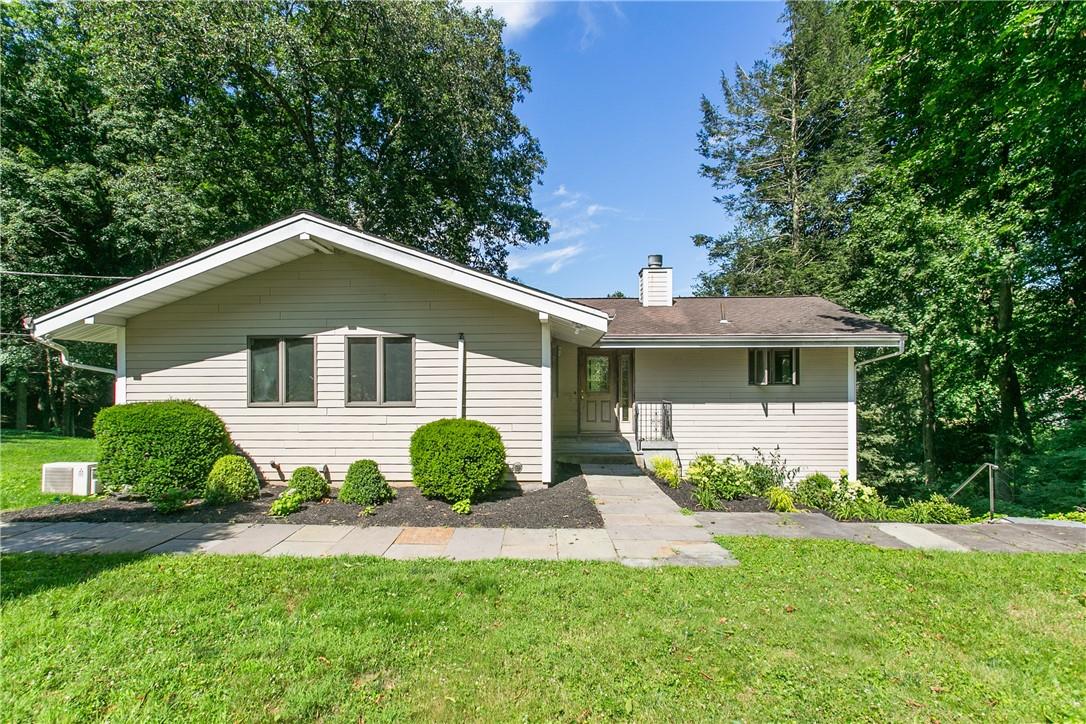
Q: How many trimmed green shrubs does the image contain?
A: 5